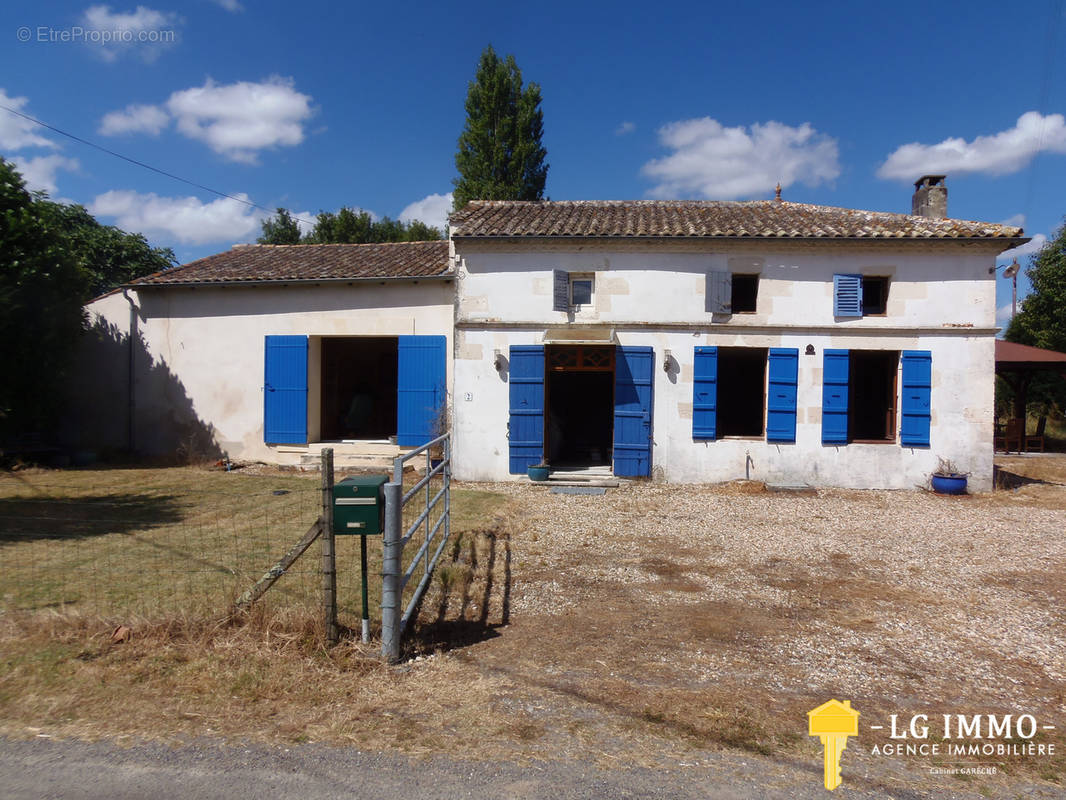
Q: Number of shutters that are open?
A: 11